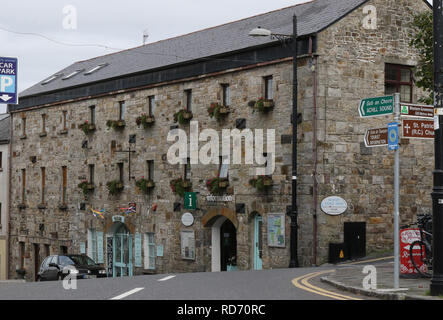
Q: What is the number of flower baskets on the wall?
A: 12